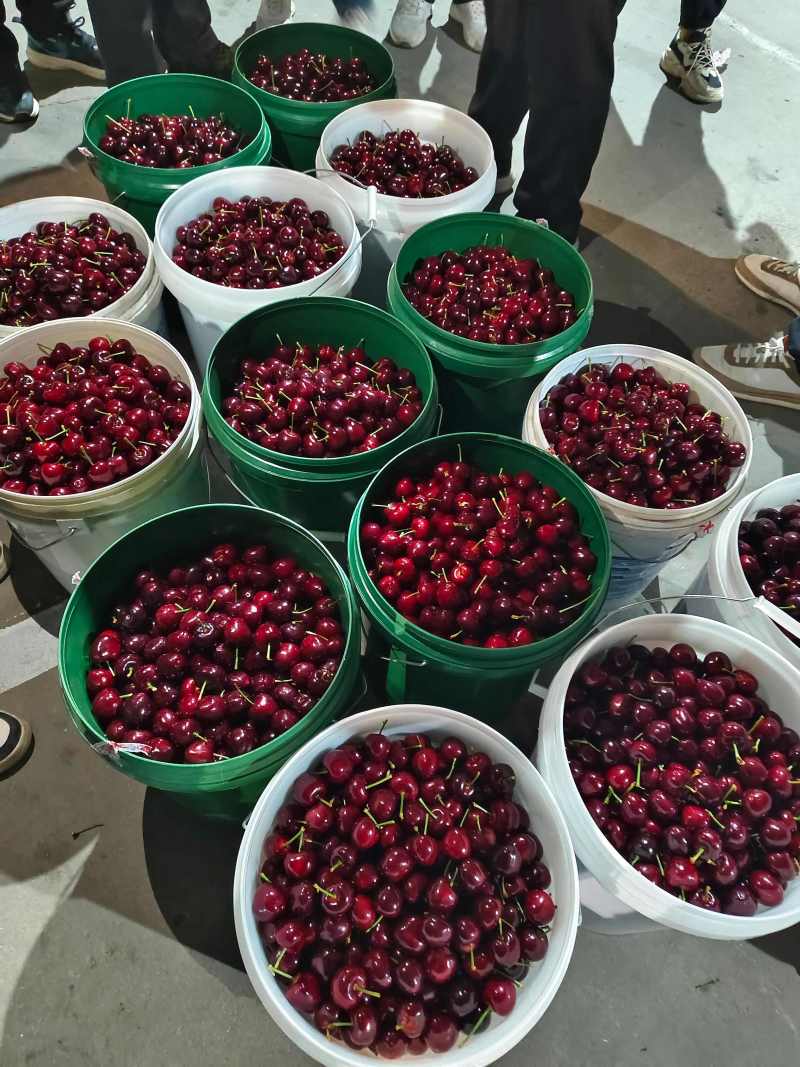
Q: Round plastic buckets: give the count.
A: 14